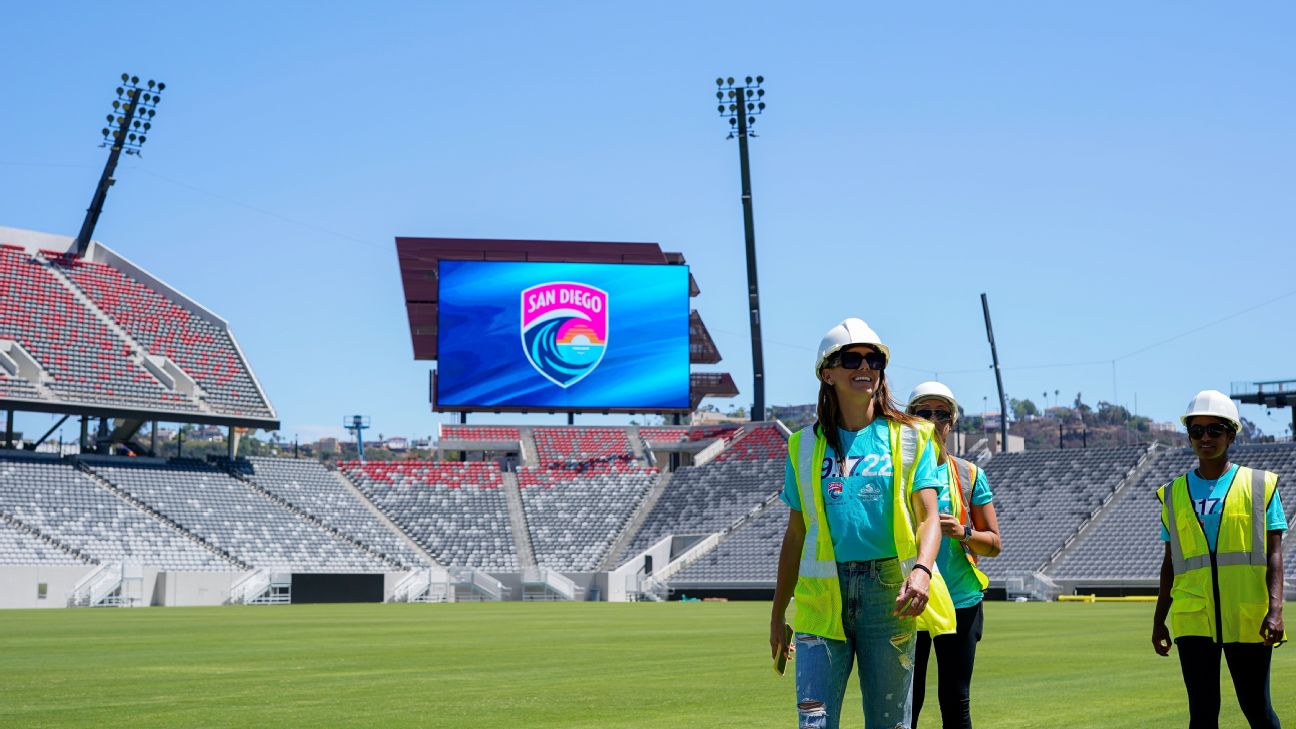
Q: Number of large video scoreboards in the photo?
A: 1